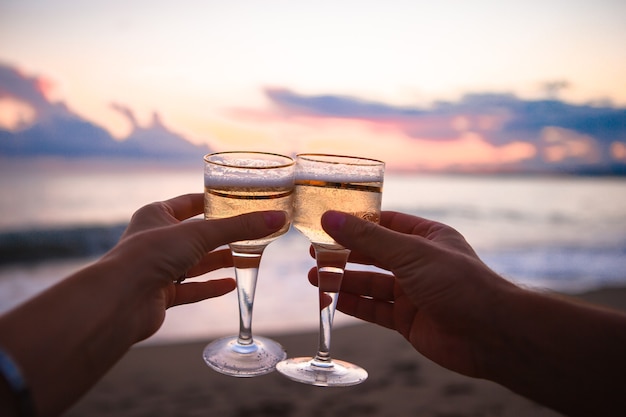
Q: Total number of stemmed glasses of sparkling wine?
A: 2